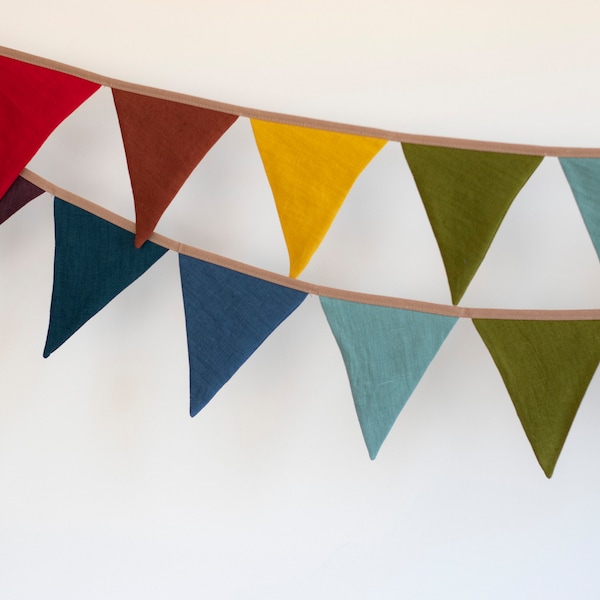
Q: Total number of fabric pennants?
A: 10